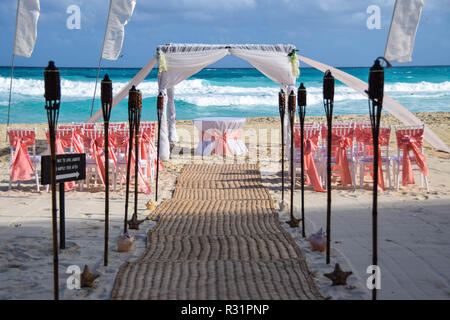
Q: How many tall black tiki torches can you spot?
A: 10